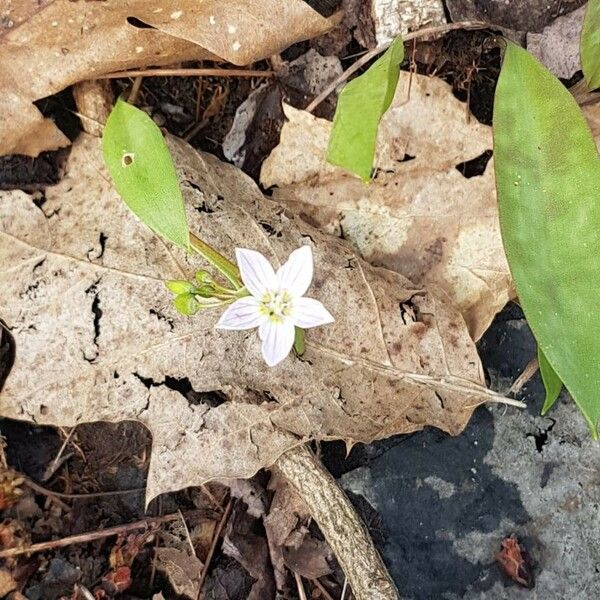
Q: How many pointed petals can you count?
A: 5